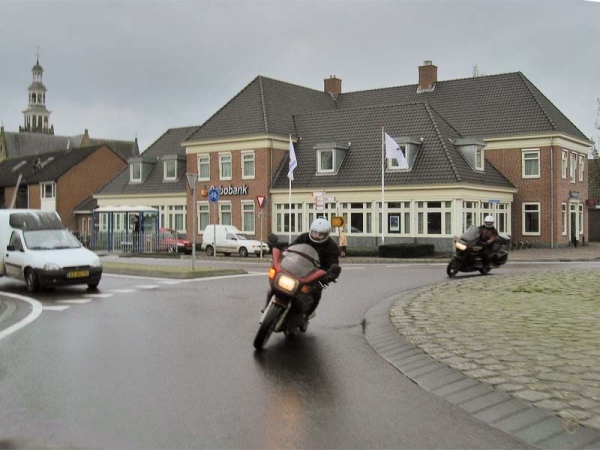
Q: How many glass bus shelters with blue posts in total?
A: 1